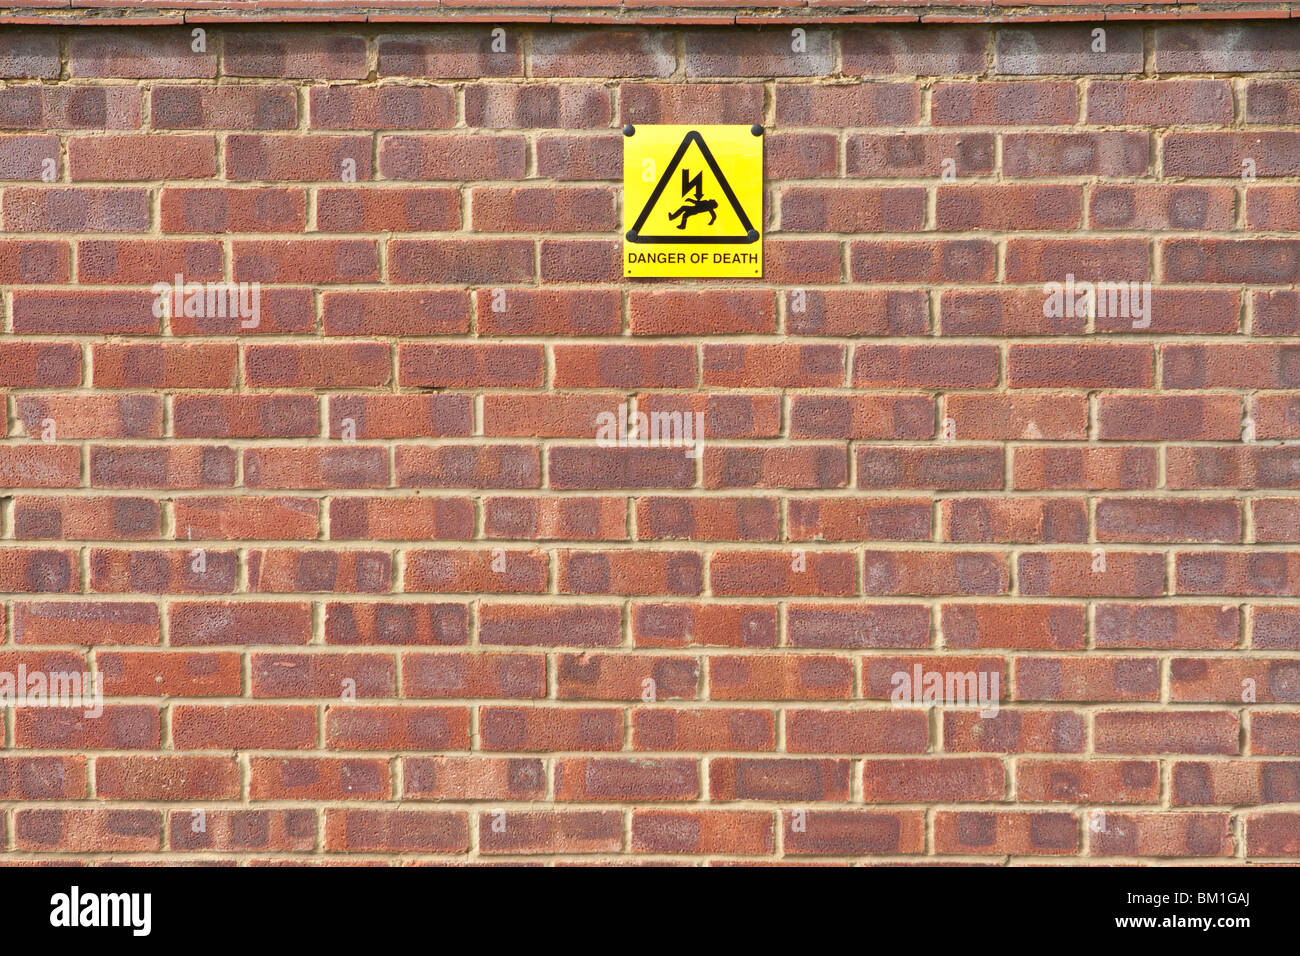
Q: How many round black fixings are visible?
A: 4